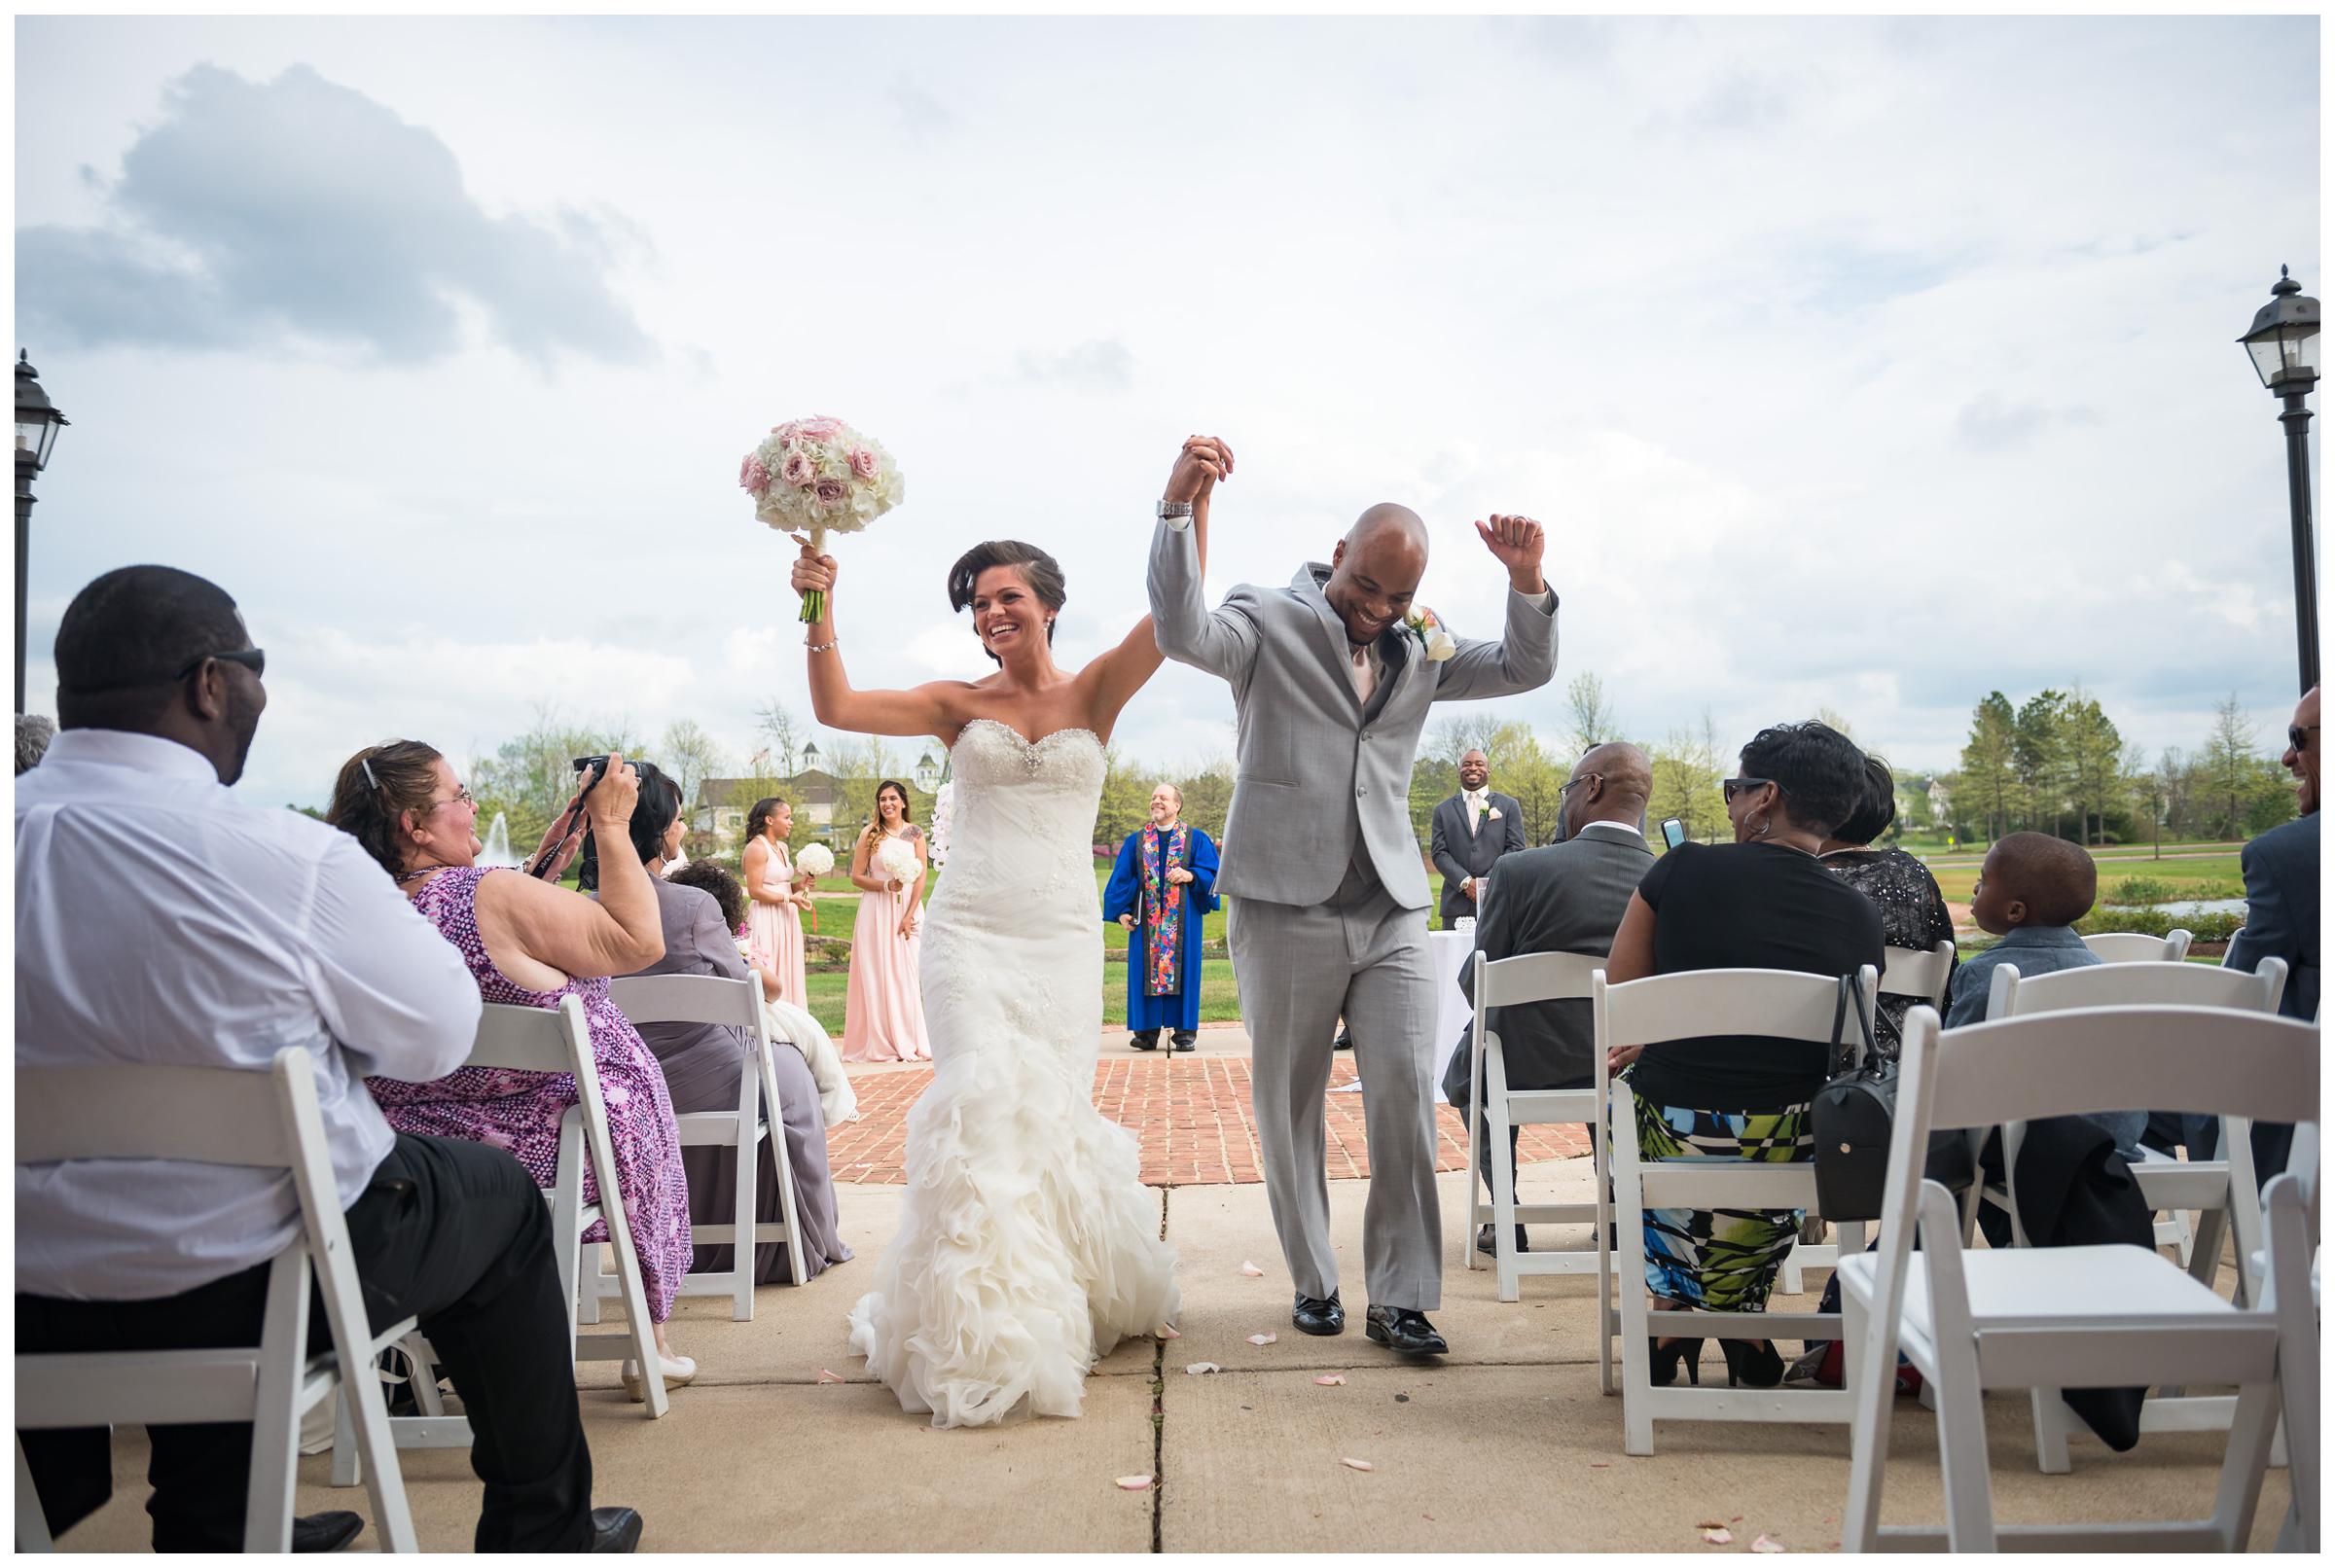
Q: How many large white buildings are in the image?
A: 1